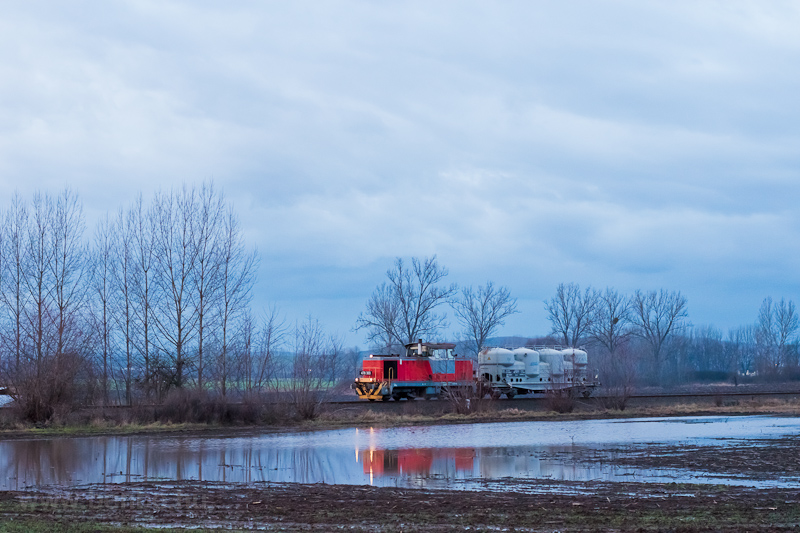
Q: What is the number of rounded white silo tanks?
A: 4